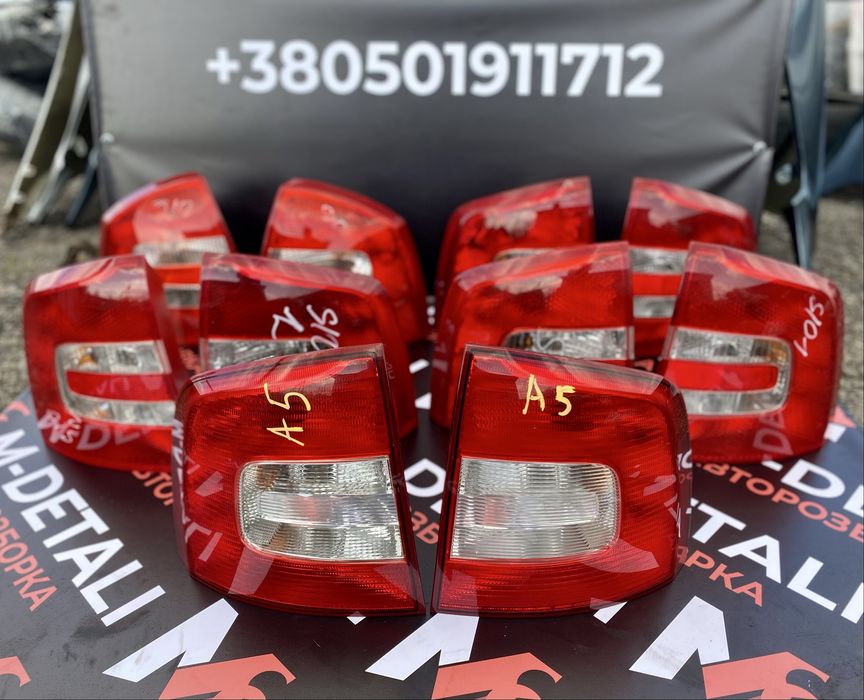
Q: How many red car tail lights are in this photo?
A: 10